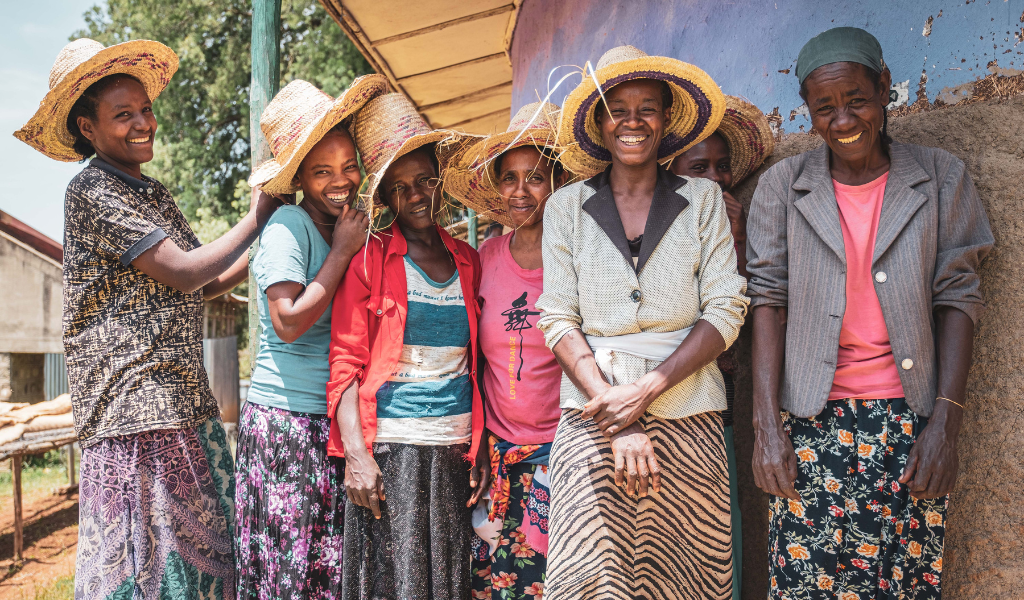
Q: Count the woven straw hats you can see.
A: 6